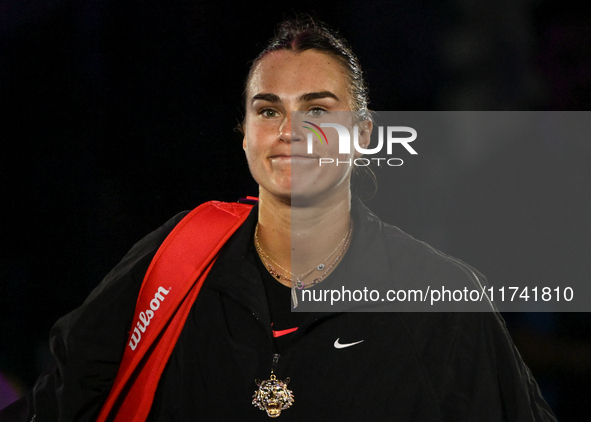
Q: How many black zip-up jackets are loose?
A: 1